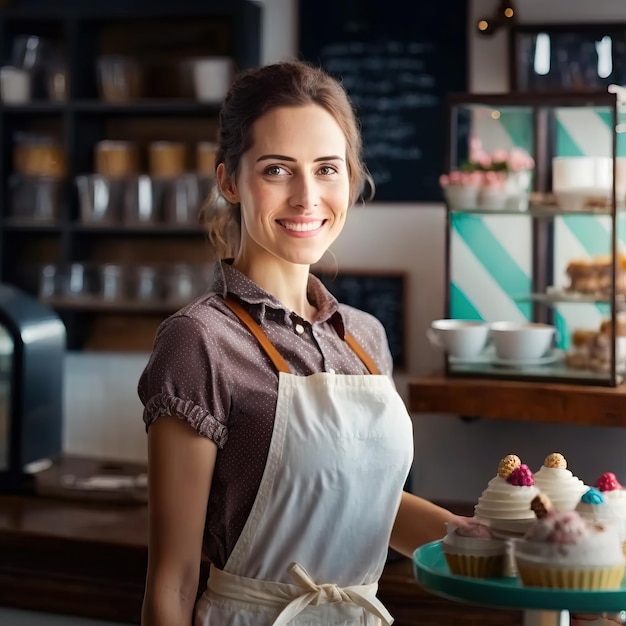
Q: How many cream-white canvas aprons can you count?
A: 1